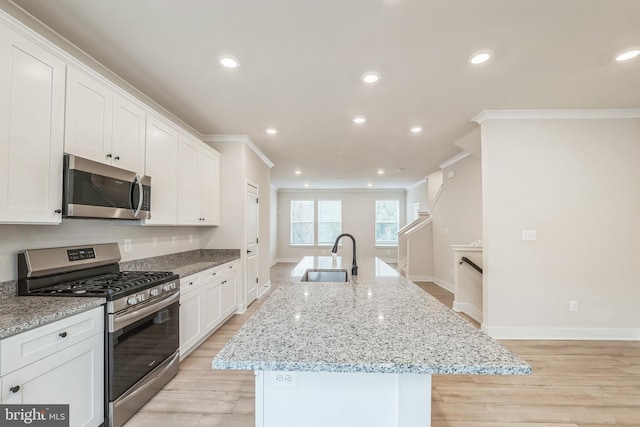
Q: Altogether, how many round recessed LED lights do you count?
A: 11